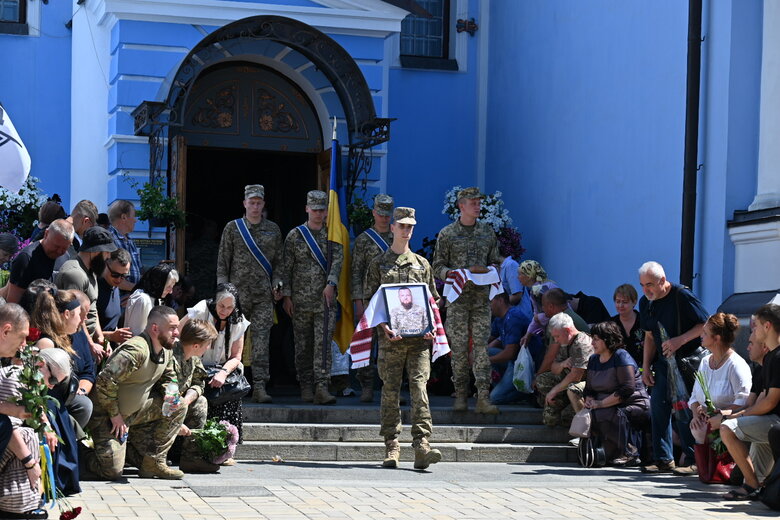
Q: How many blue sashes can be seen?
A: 3